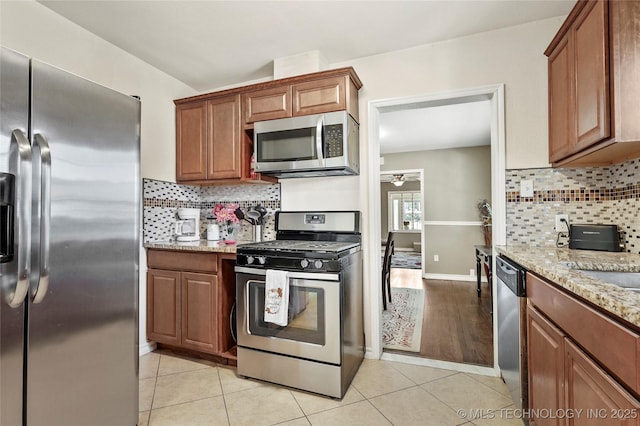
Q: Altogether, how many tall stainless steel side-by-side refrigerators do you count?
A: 1